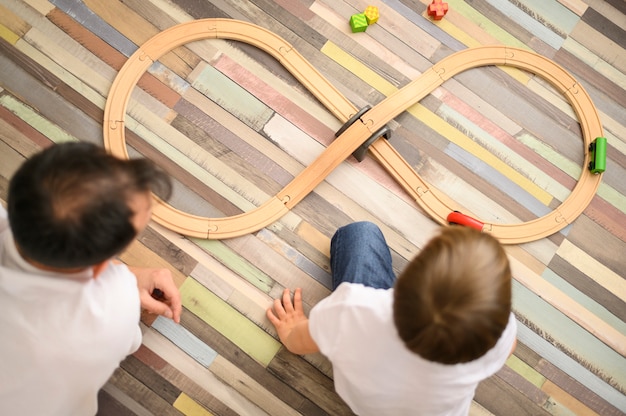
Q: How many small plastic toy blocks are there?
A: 3